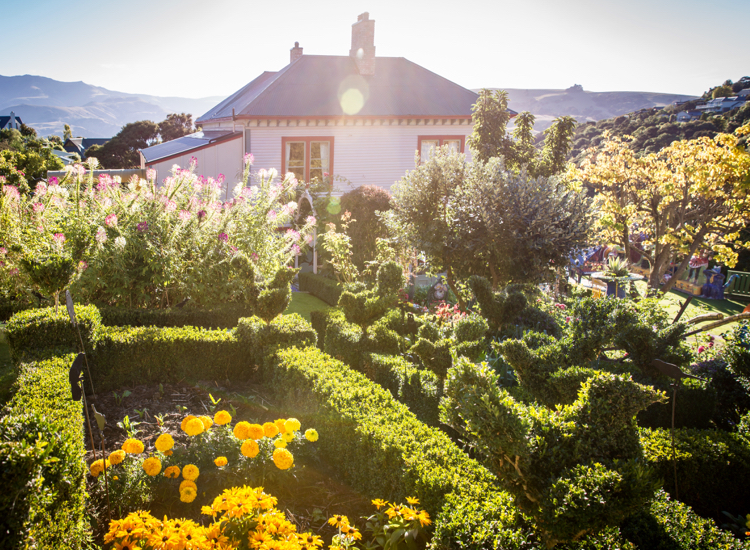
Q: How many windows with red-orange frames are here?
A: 2